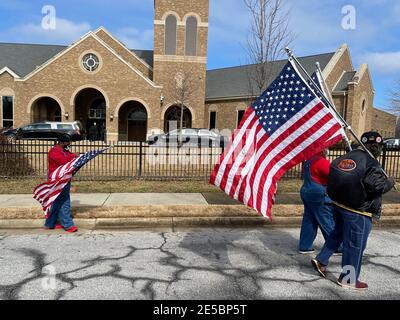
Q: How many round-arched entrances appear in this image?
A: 4